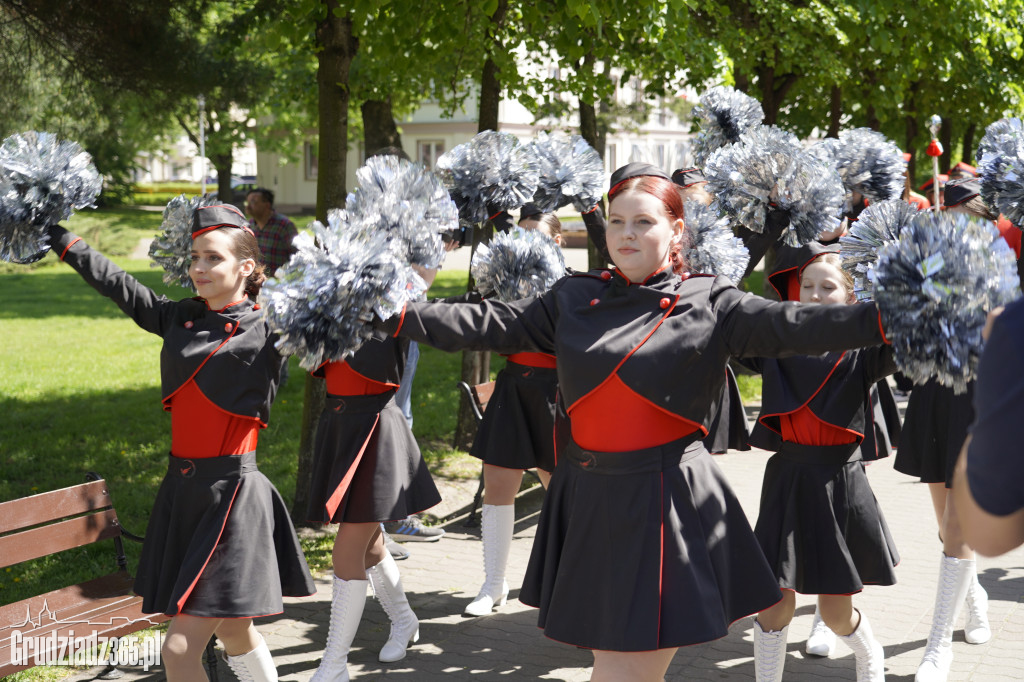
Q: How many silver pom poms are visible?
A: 14